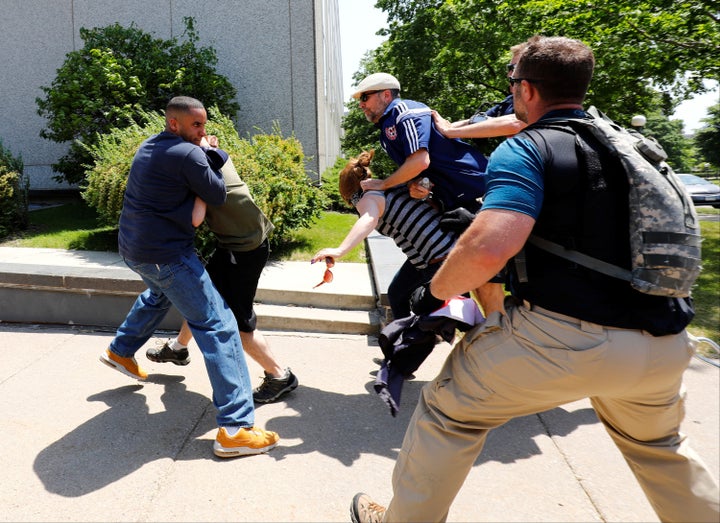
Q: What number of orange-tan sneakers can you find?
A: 2